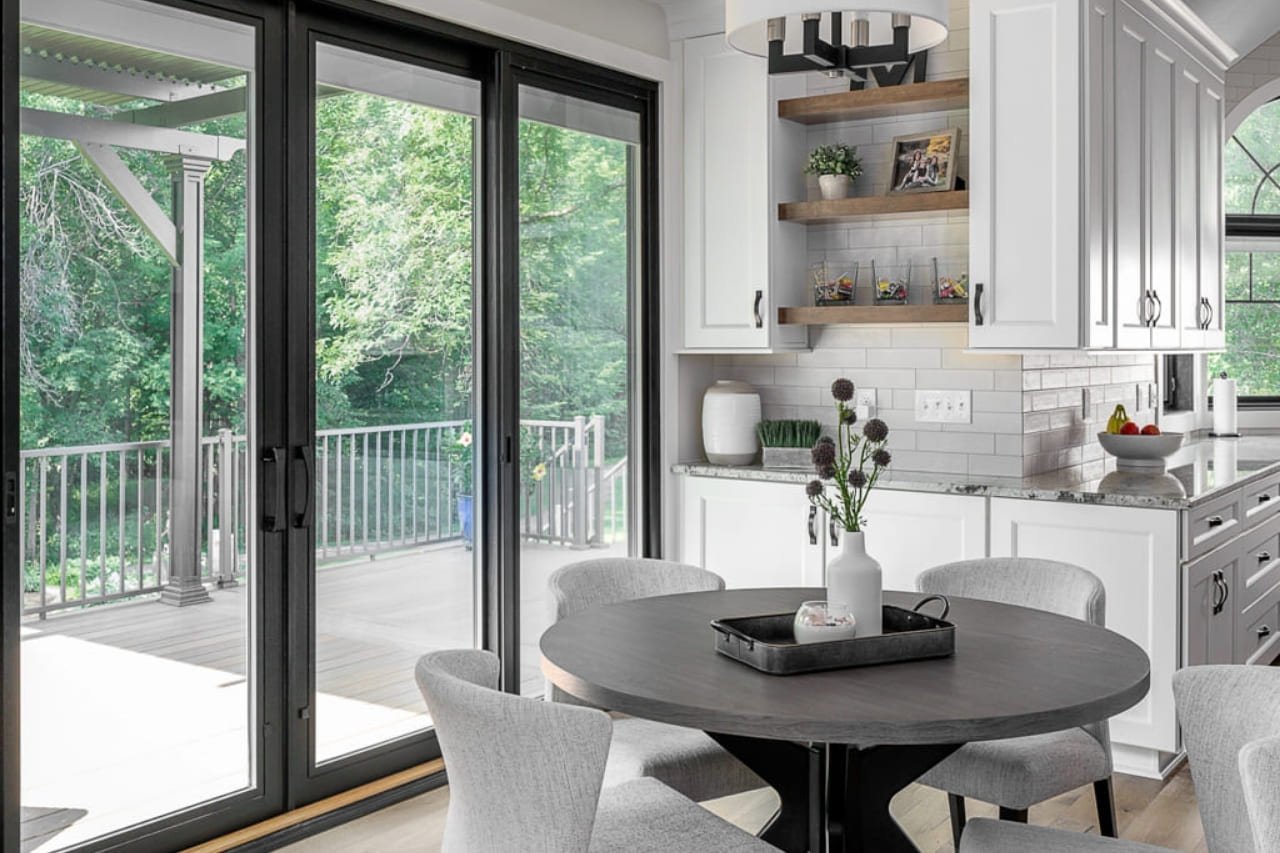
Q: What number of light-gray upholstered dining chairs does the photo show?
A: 4